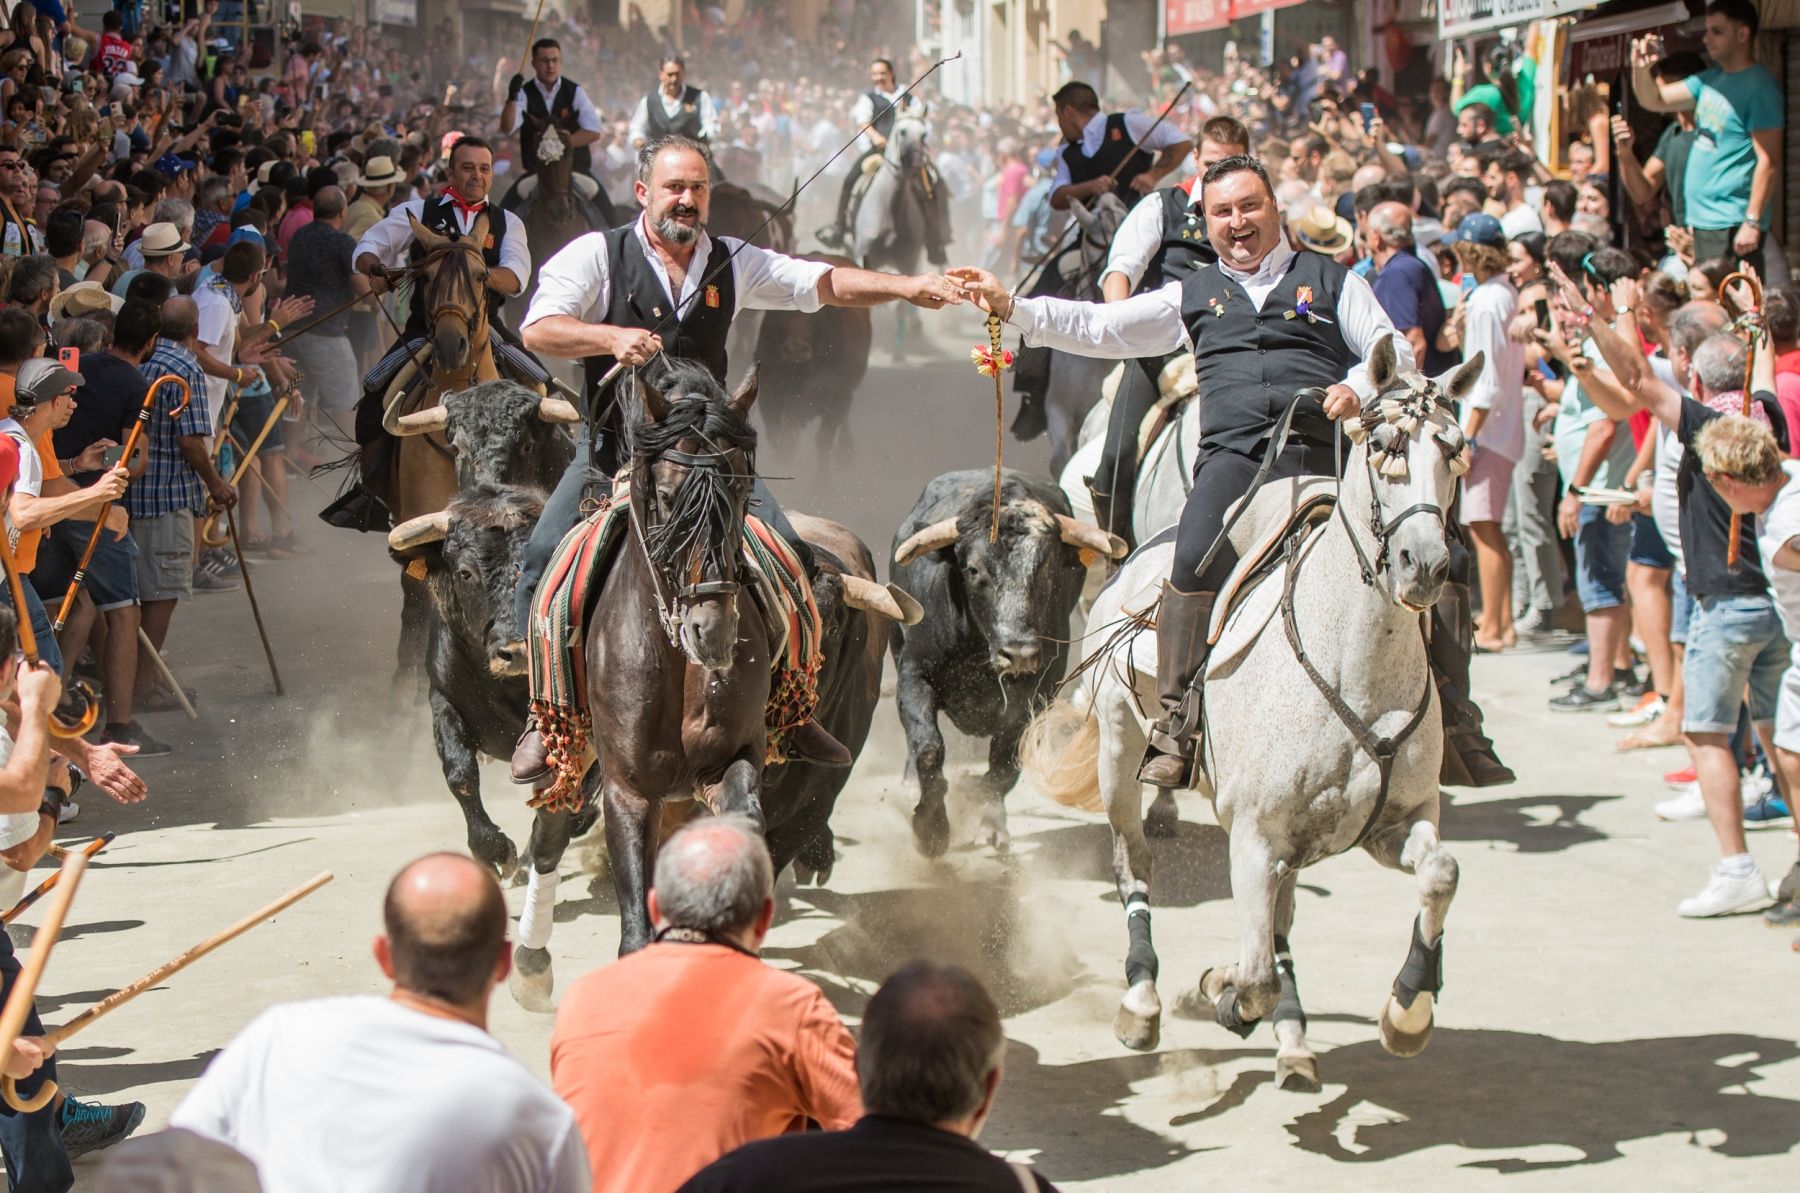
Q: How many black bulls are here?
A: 4